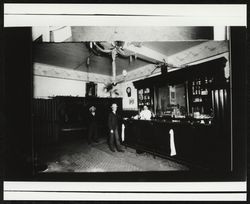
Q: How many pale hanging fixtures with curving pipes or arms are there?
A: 1